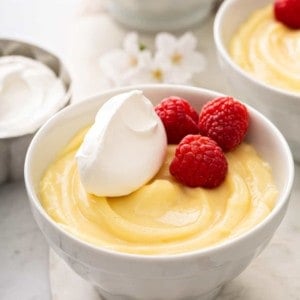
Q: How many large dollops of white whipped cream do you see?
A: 1